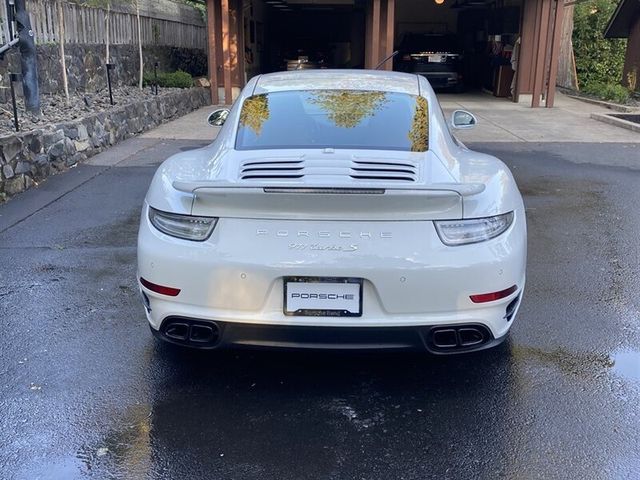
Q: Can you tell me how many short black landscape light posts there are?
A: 3